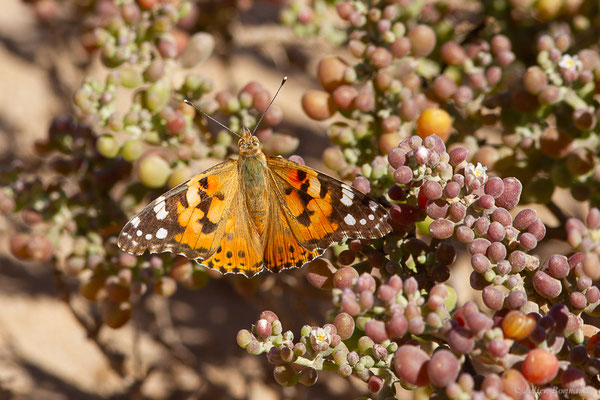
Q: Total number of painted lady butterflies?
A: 1